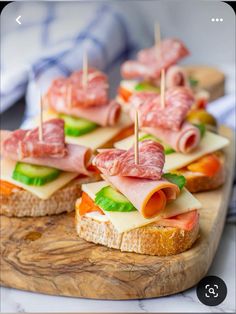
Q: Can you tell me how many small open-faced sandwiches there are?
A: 5